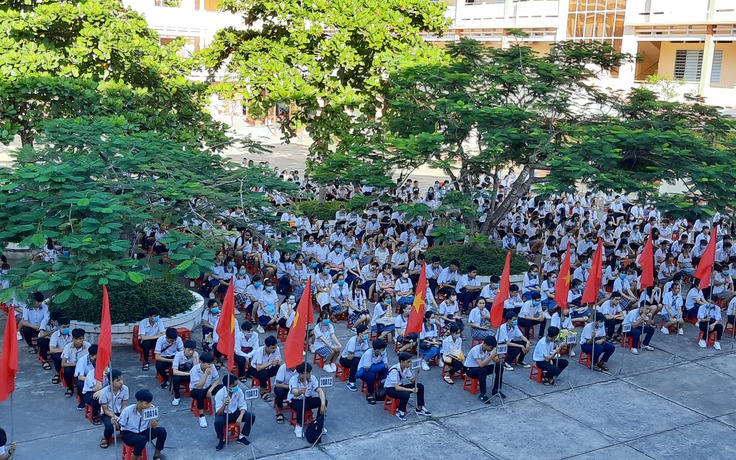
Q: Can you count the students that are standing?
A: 0